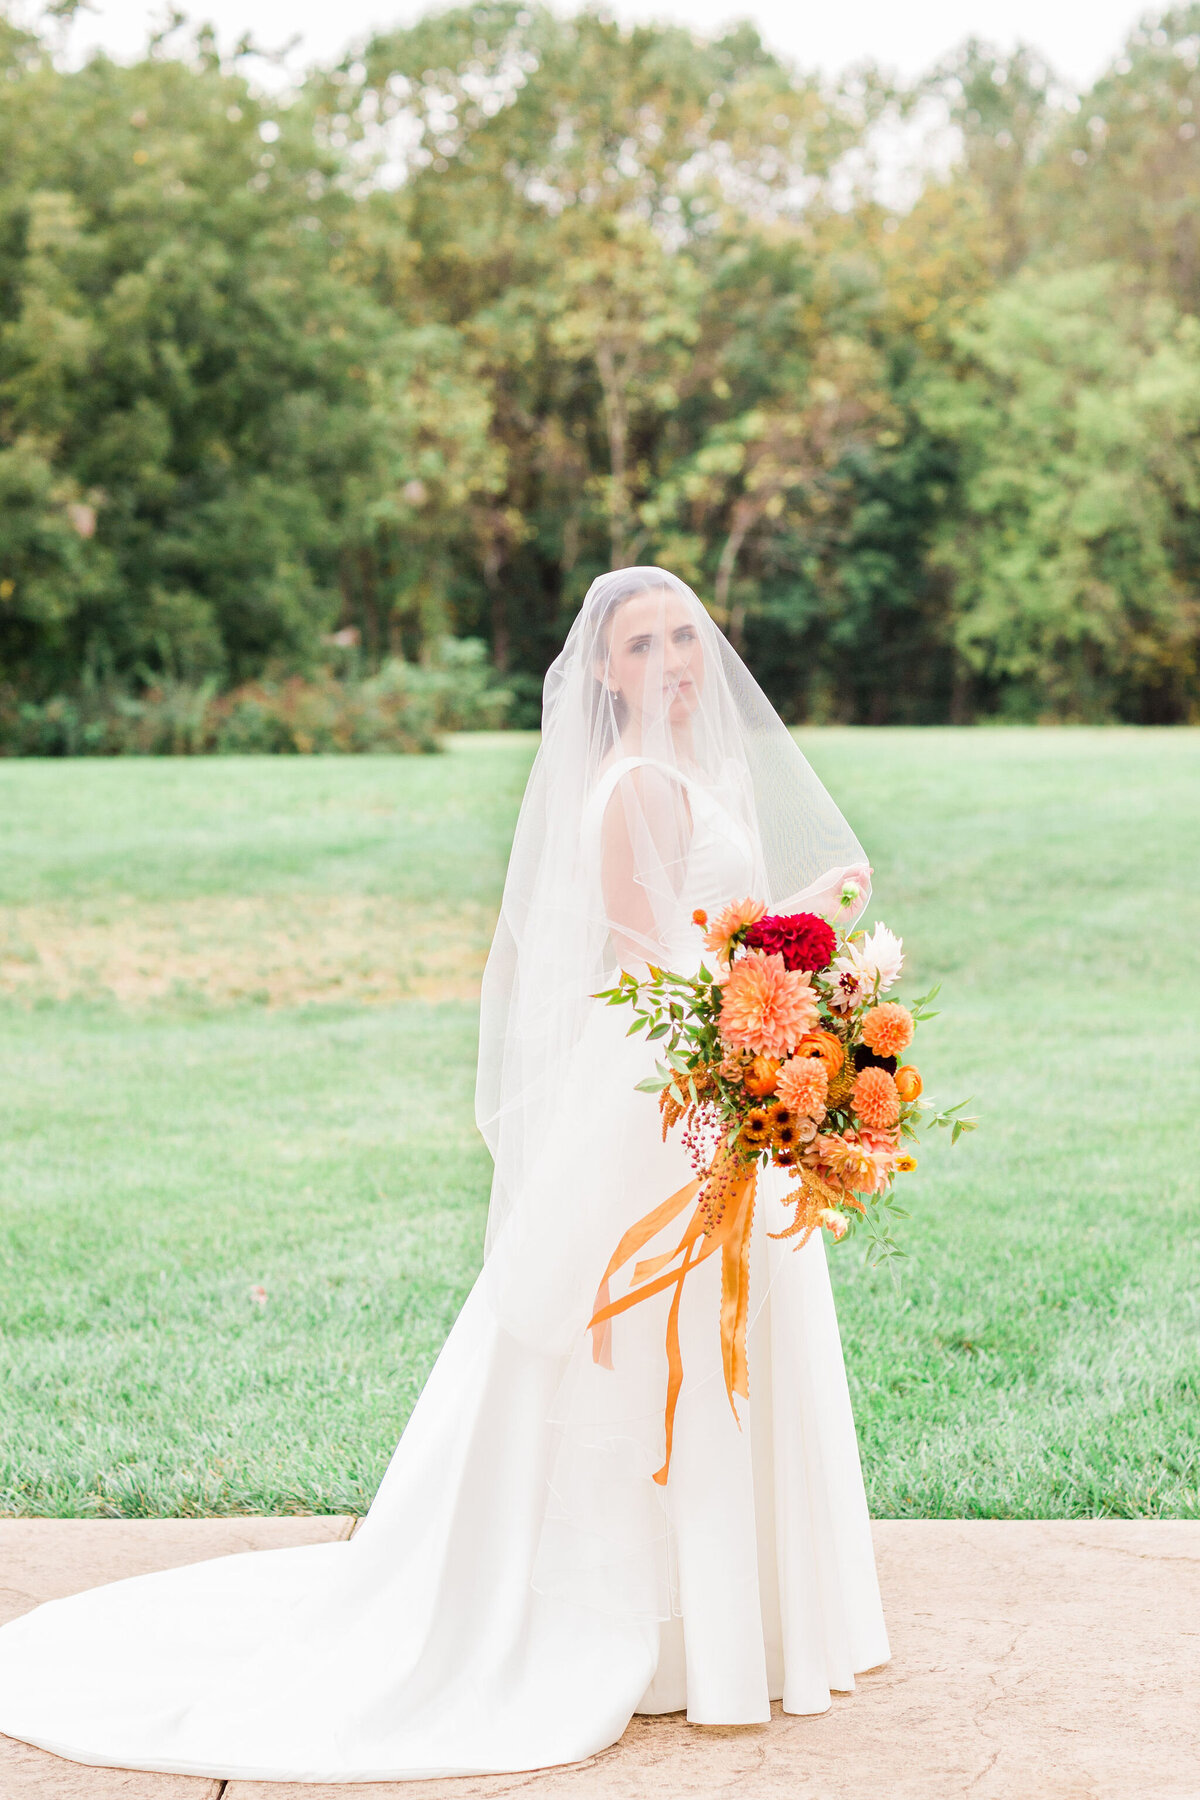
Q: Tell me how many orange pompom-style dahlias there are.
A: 3